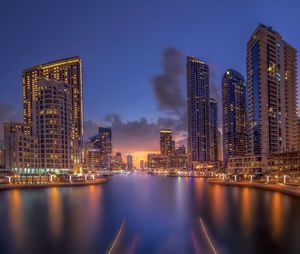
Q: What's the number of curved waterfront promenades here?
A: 2